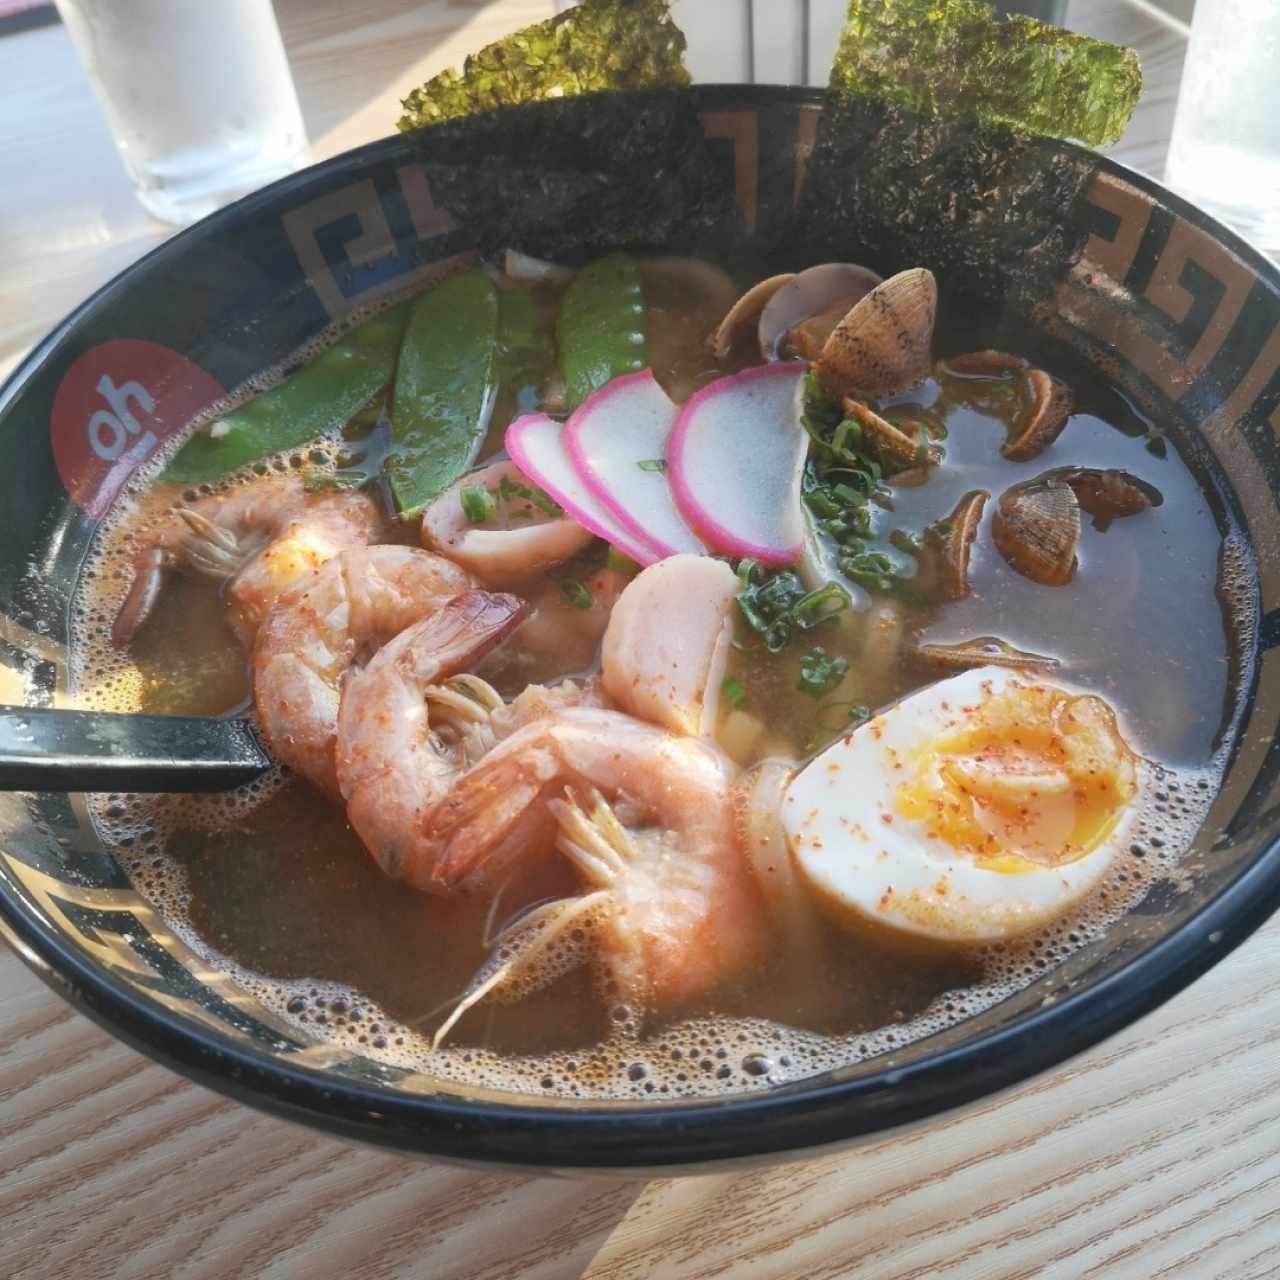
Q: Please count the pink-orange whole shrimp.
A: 4